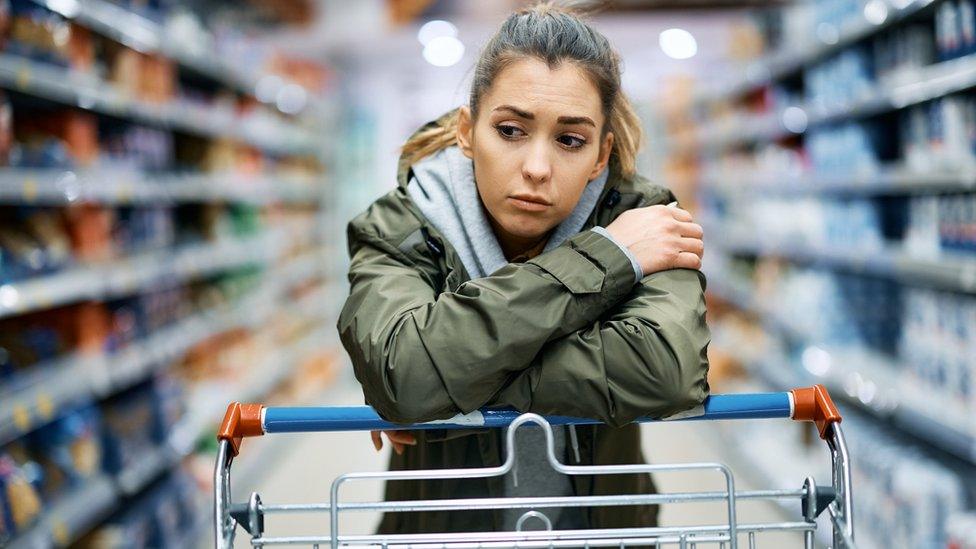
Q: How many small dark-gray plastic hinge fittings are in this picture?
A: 2